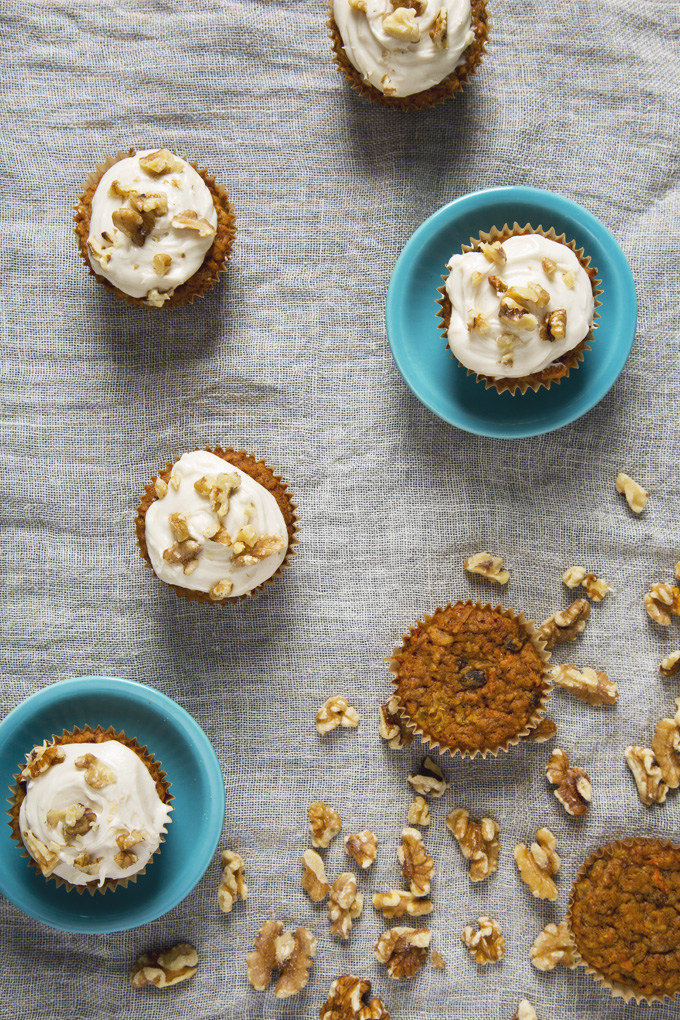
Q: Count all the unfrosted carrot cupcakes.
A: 2